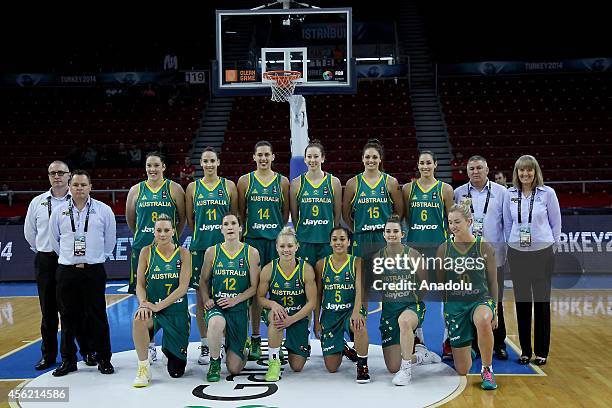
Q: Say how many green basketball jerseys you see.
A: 12